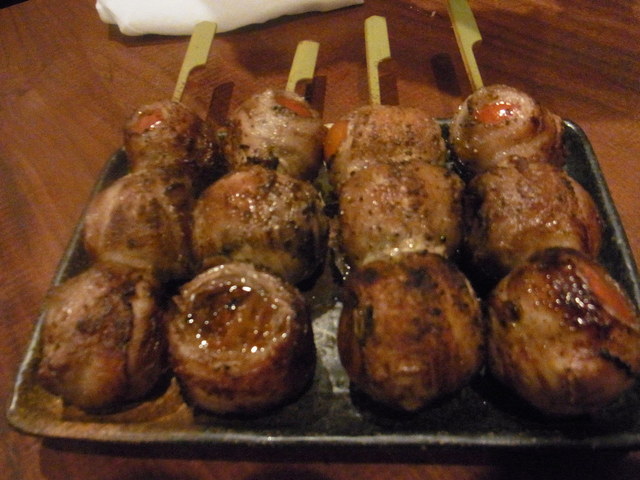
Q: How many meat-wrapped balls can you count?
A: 12